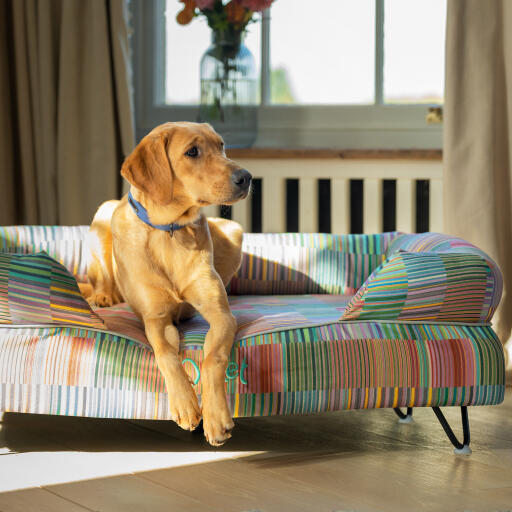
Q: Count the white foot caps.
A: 2